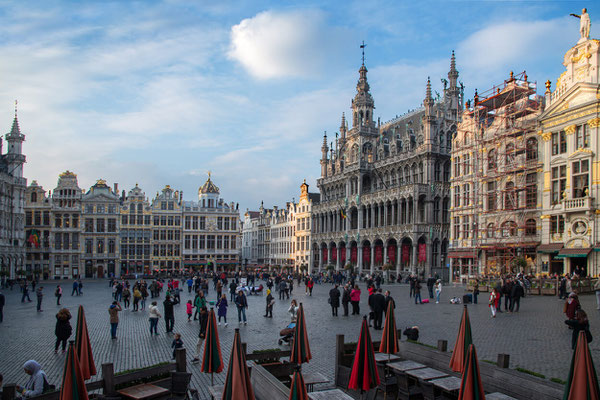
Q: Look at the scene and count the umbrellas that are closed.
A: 11